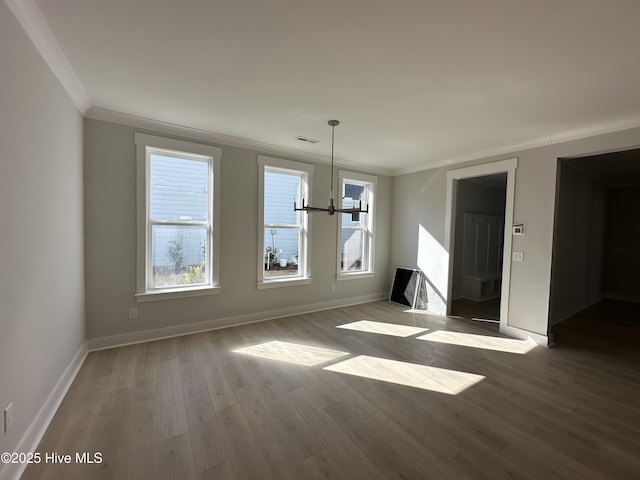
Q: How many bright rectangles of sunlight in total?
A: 4